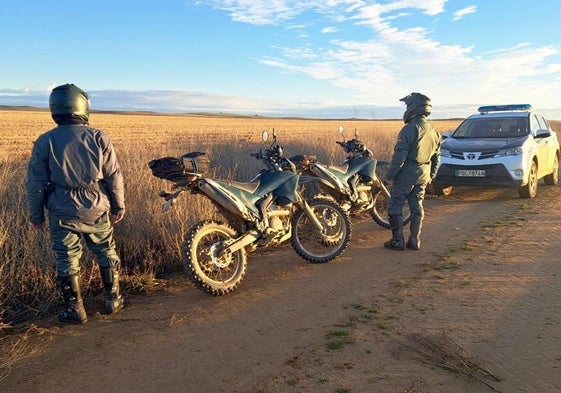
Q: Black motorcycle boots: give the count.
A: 4